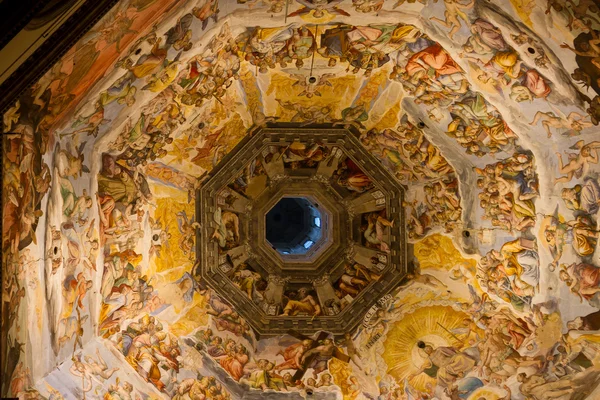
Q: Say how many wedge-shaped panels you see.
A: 8